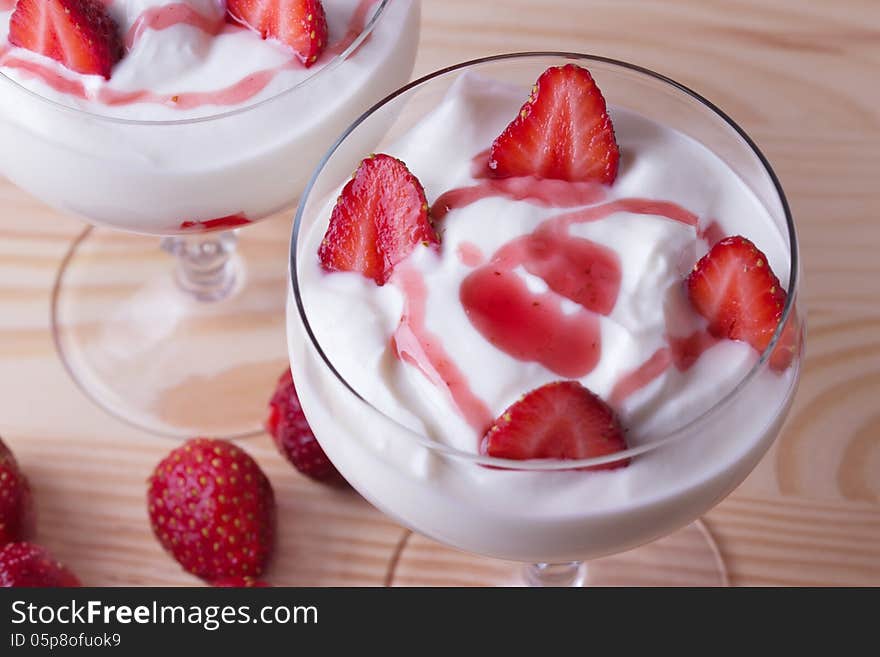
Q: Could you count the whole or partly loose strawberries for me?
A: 5